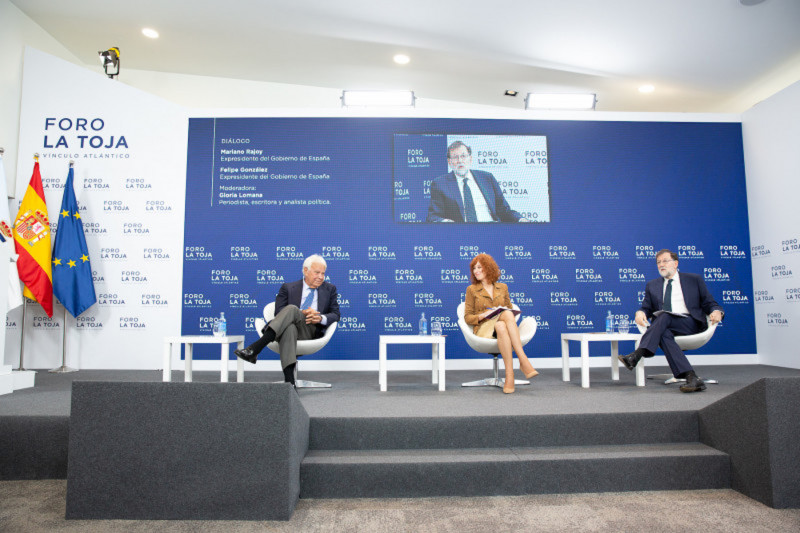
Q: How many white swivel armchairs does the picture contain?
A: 3